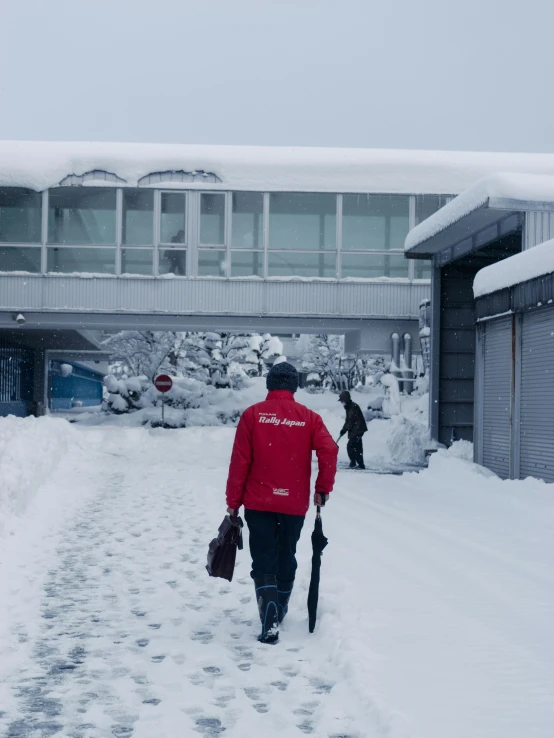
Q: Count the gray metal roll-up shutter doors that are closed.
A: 2